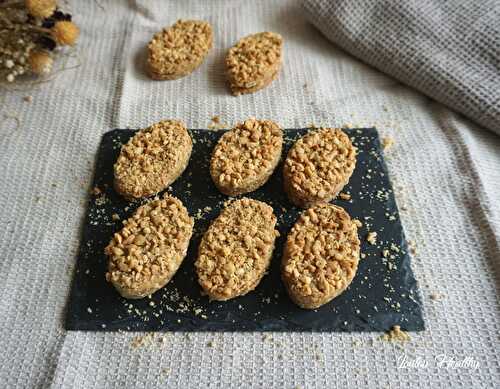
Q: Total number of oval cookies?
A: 8